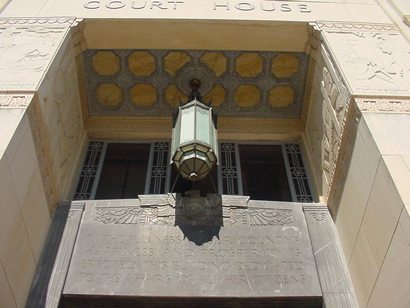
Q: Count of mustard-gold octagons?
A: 12